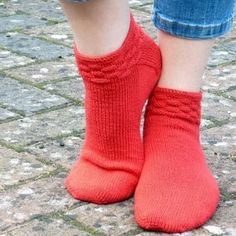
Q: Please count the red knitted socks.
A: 2